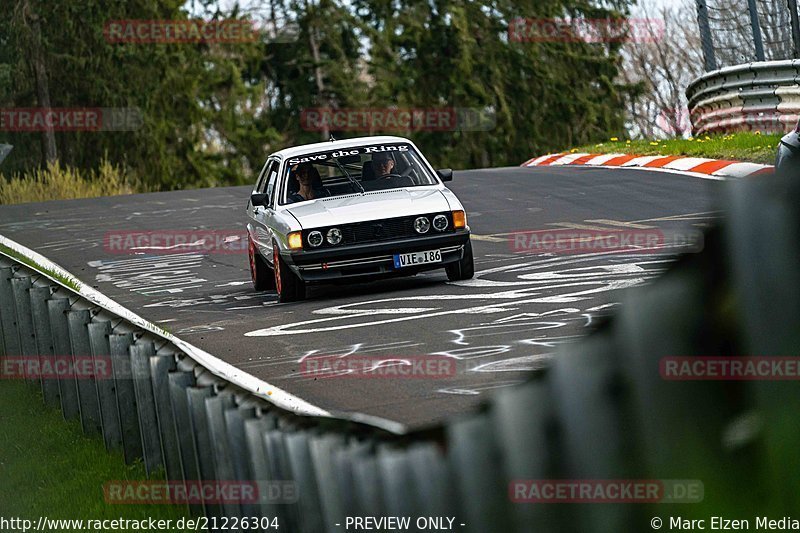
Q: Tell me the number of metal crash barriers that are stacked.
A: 3